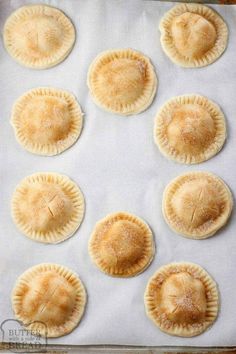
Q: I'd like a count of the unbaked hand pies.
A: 10